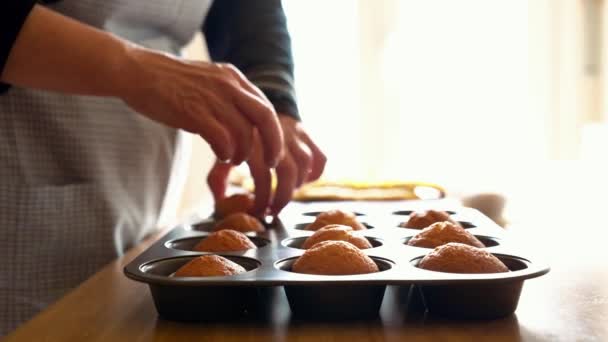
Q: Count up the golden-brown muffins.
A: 10